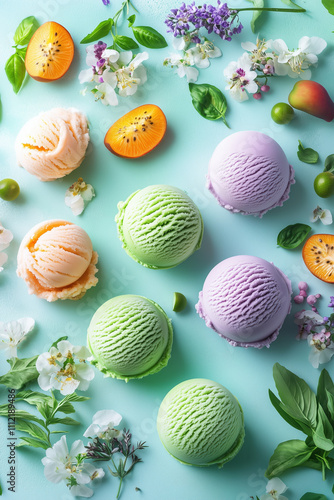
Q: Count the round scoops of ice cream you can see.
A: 7